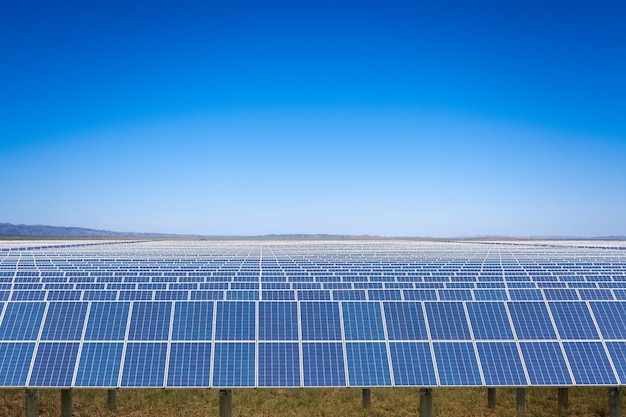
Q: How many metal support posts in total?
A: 10